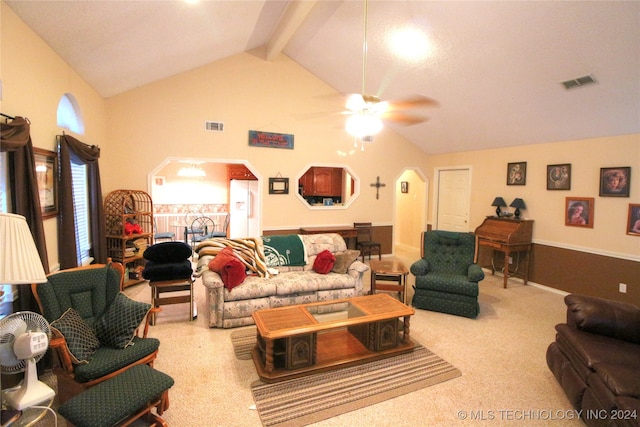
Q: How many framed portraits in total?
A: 5